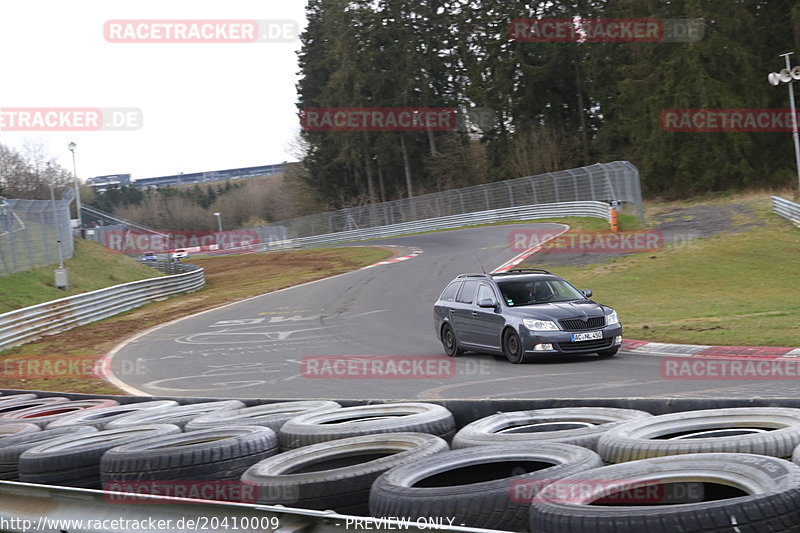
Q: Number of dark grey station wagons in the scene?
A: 1